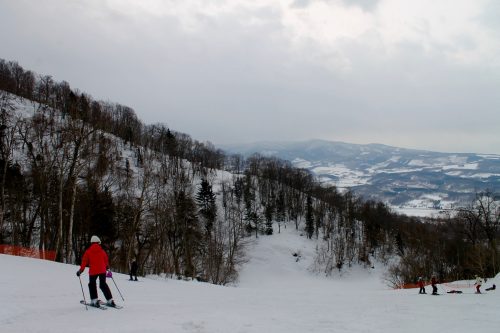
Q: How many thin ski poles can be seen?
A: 2